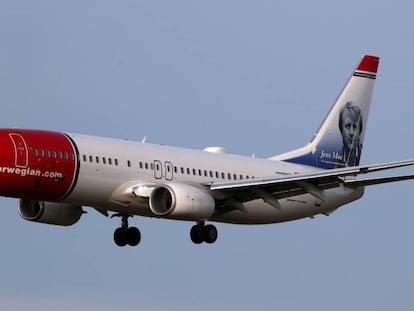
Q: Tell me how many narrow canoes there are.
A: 0